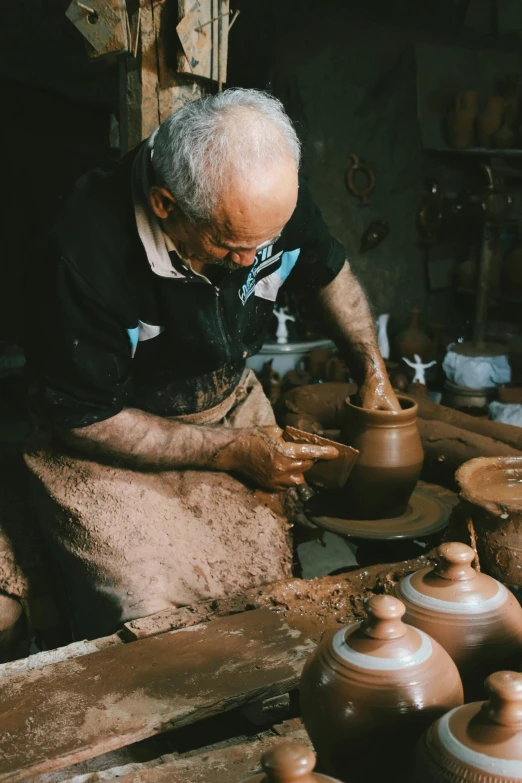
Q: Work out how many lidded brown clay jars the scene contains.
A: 4